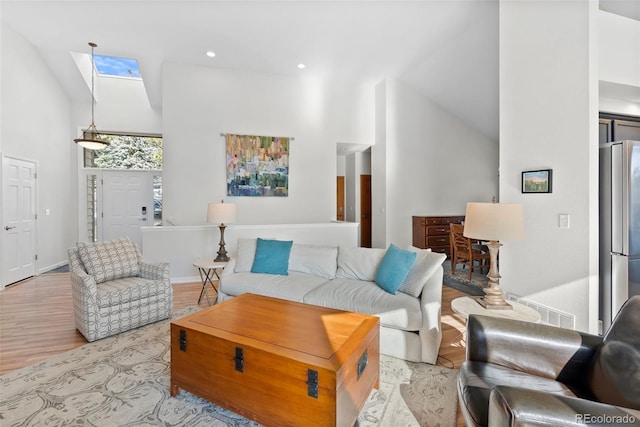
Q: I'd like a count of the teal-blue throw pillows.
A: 2